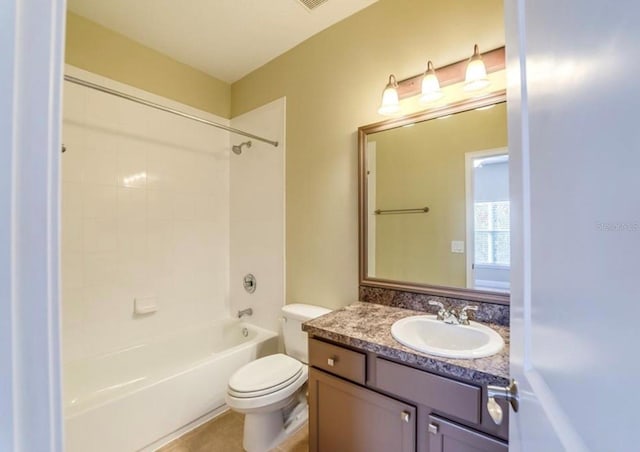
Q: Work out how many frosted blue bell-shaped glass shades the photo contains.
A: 0